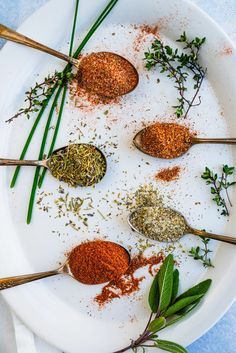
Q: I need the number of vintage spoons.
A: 5